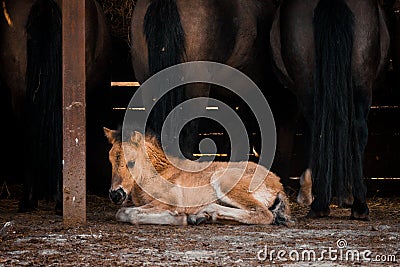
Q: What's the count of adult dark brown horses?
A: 3